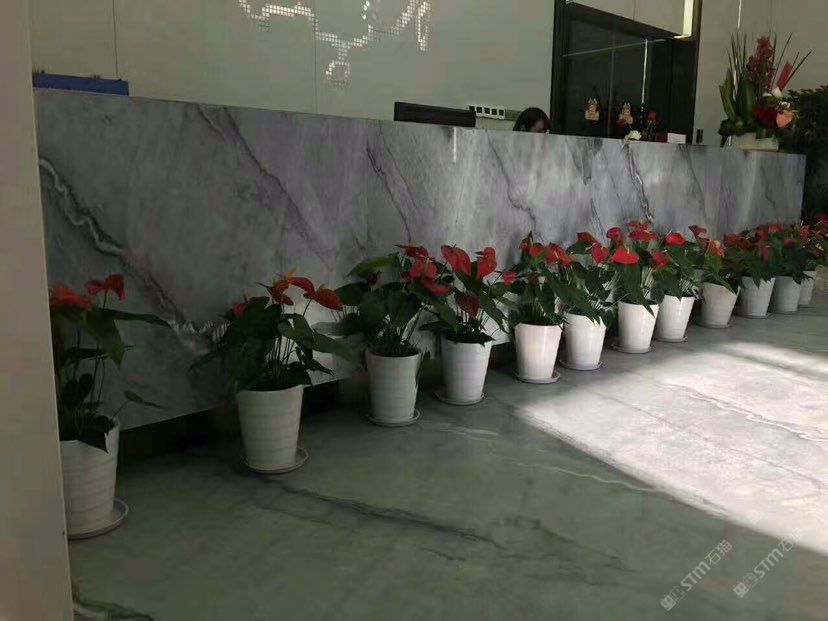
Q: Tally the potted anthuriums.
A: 12